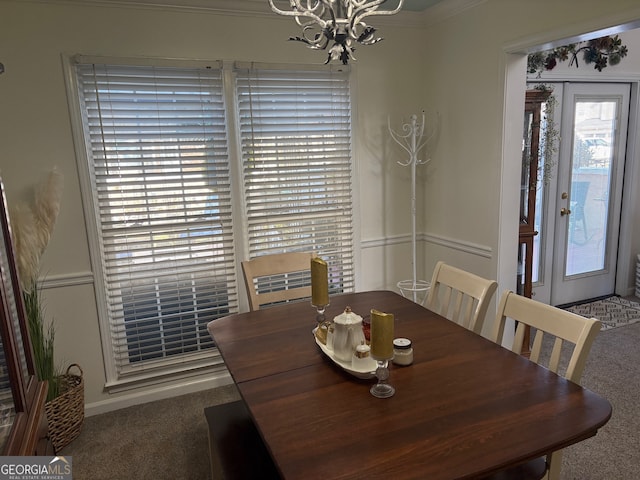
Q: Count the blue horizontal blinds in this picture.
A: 0